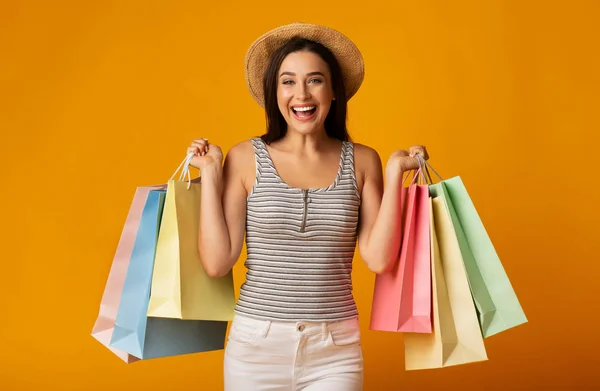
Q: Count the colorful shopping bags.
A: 6